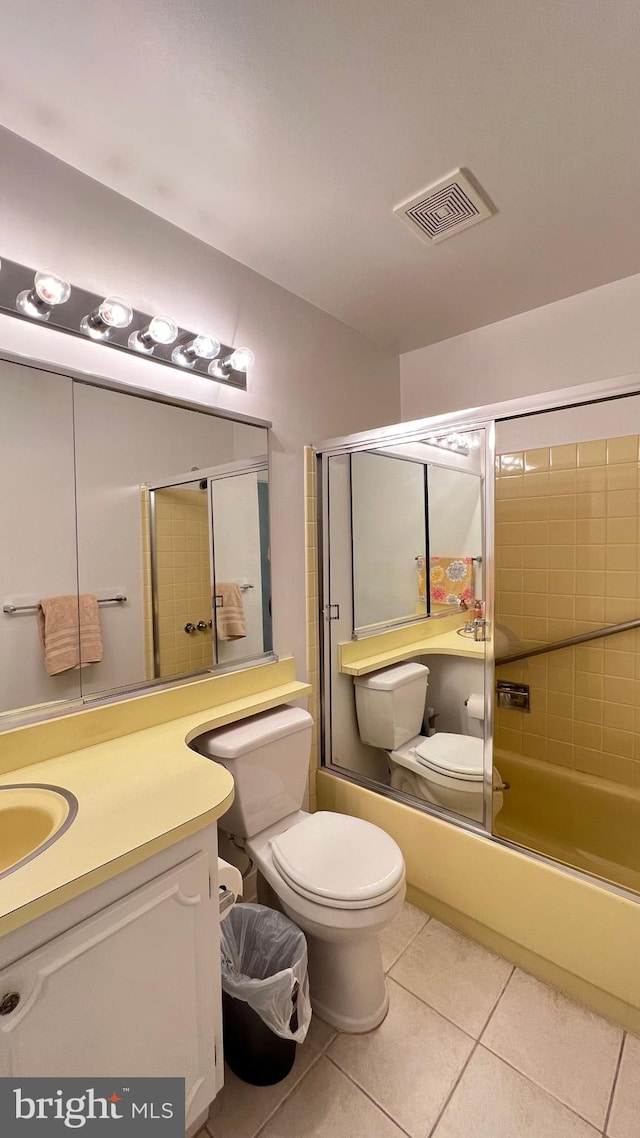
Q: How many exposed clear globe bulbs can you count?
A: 5